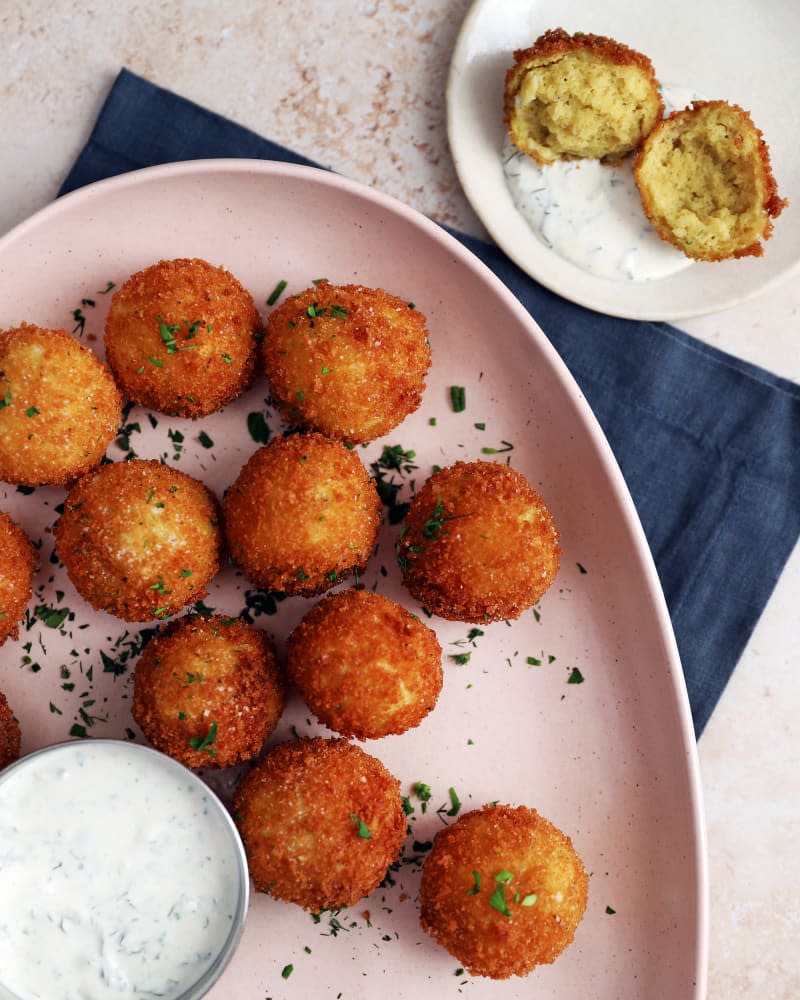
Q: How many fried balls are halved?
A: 1